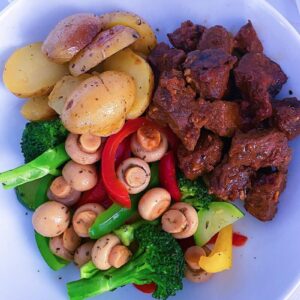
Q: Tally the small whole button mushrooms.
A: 13